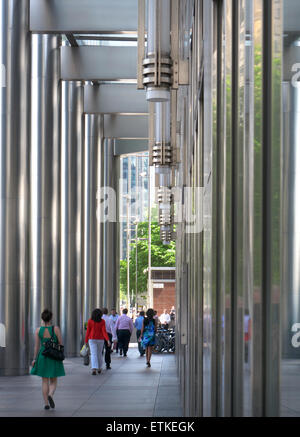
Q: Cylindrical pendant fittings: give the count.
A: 5